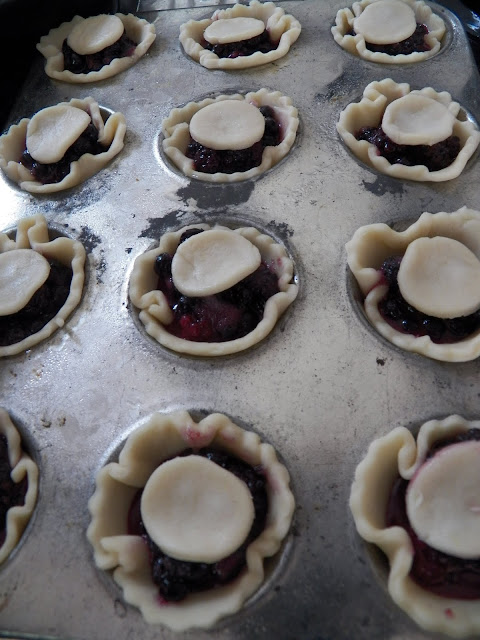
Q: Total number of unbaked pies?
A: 12